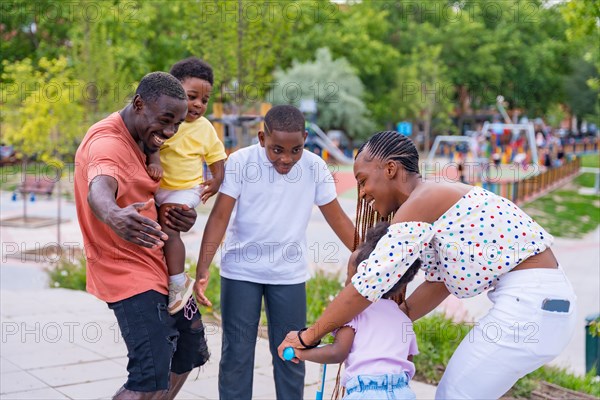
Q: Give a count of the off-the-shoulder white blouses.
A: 1